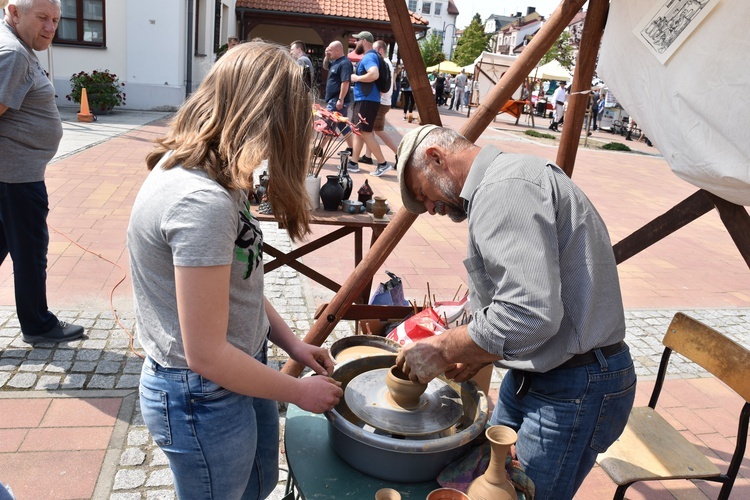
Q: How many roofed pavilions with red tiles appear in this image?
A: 1